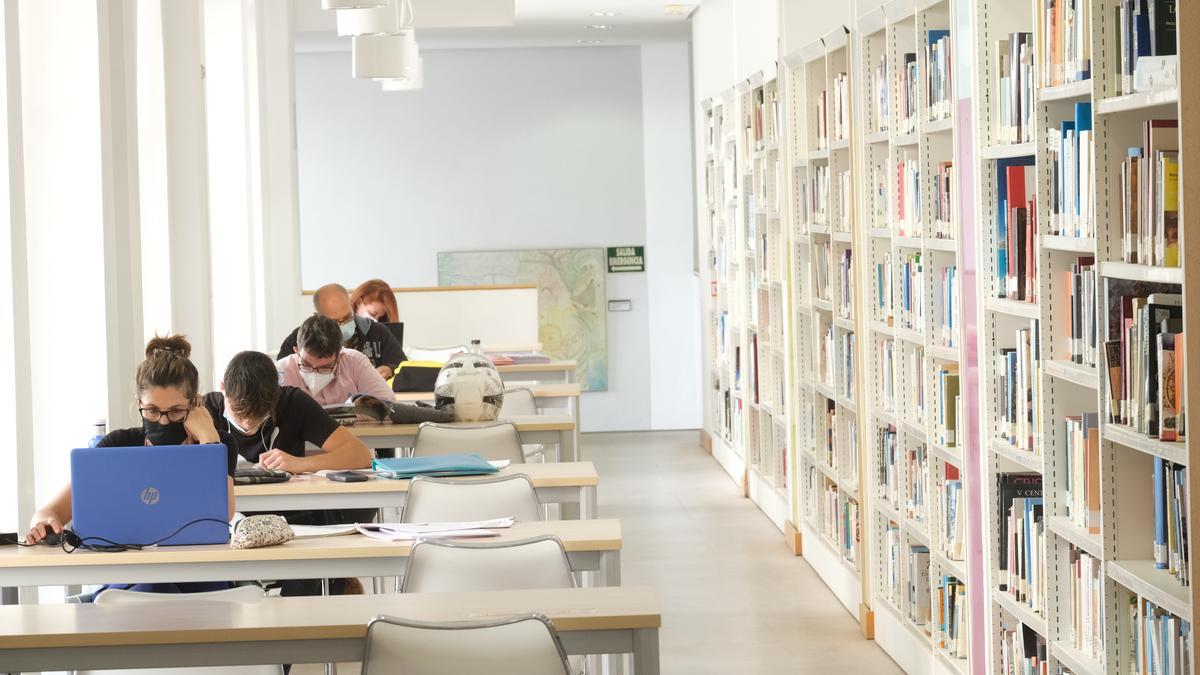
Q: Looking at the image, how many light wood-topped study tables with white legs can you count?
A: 6